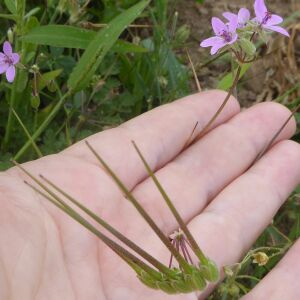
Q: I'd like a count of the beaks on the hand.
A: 5